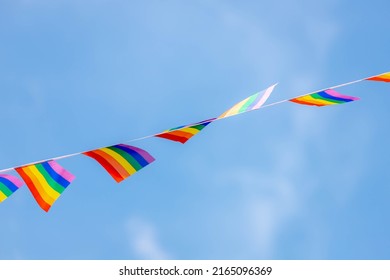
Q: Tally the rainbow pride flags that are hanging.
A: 7